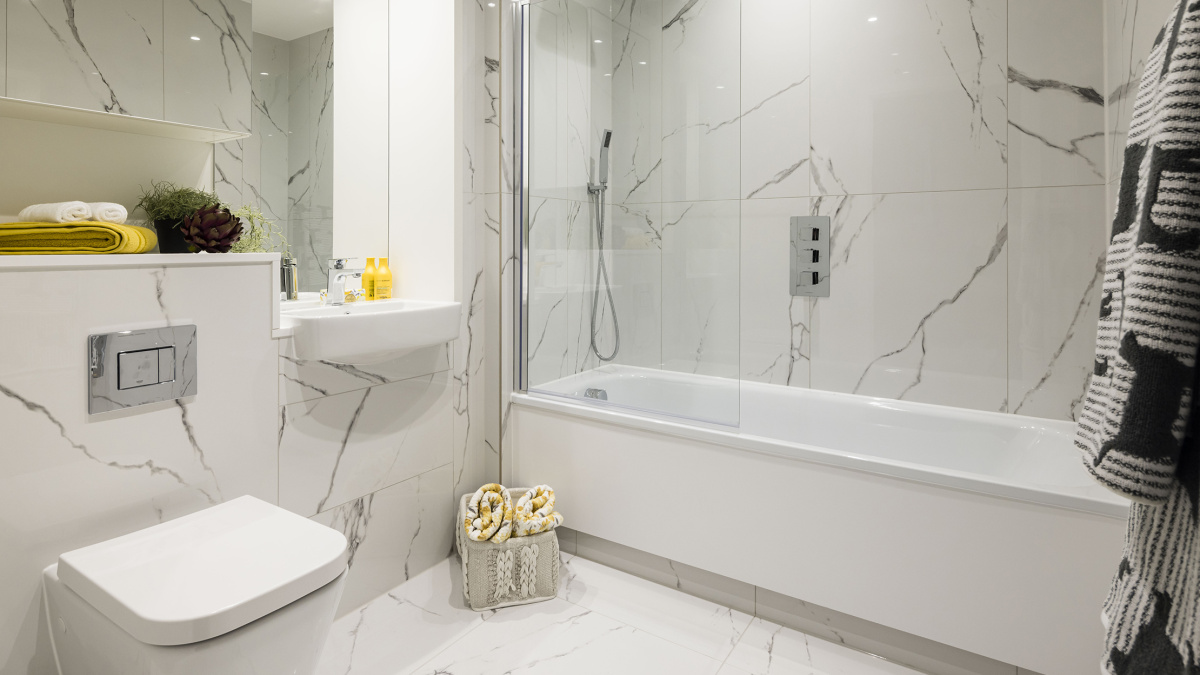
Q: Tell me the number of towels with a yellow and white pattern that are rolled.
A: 2